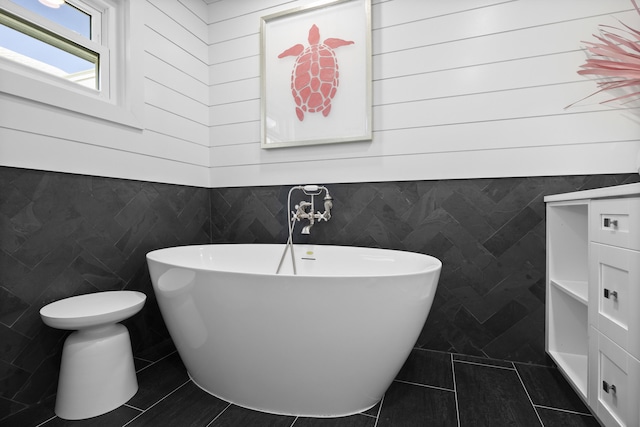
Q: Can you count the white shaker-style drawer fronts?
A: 3